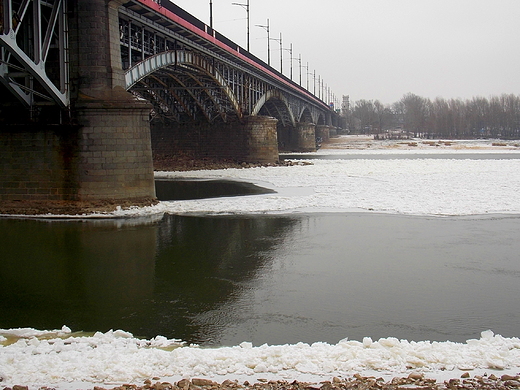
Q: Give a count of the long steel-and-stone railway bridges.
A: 1